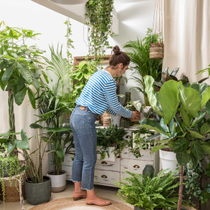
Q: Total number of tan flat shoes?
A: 2